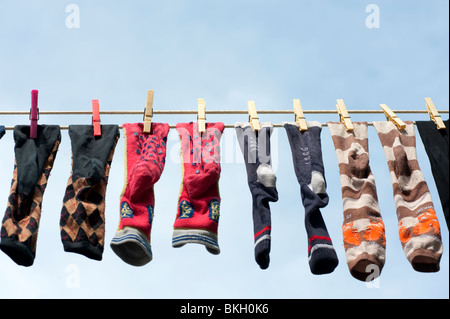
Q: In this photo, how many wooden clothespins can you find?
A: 7